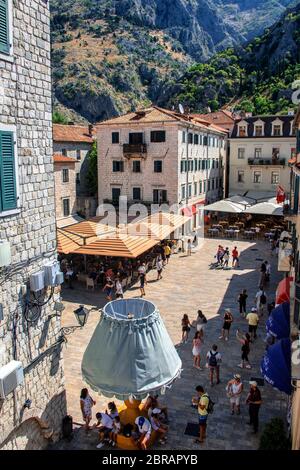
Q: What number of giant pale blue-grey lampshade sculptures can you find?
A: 1